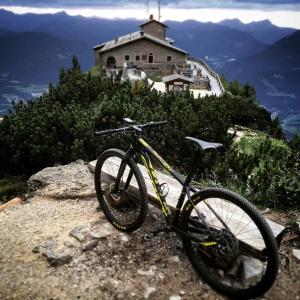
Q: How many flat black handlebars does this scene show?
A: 1